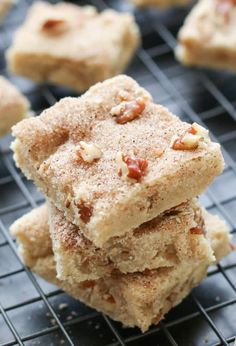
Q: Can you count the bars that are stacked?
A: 3